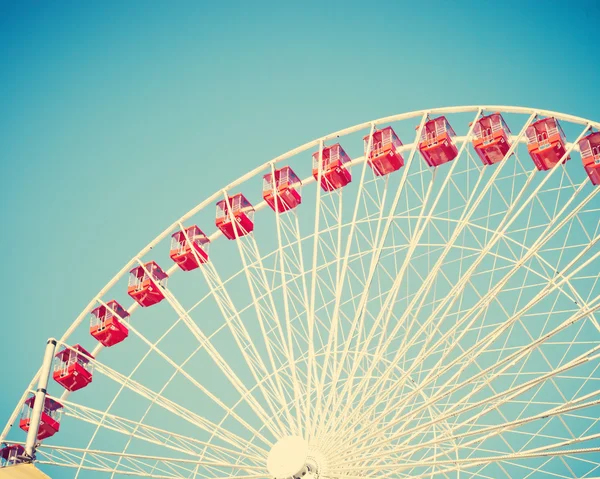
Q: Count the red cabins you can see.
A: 14